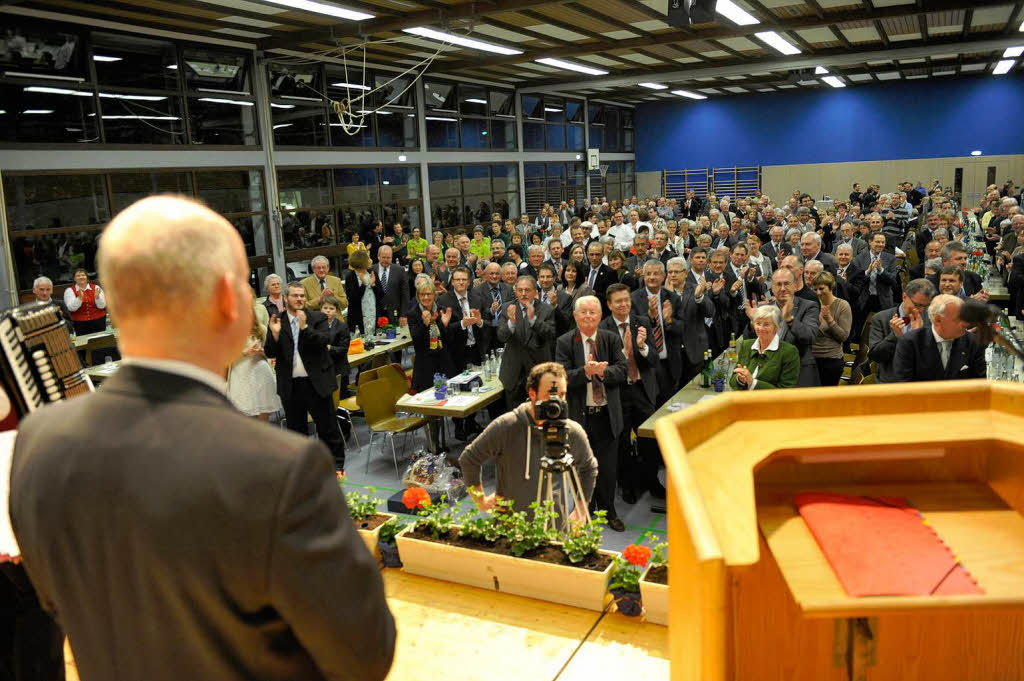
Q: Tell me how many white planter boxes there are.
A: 3